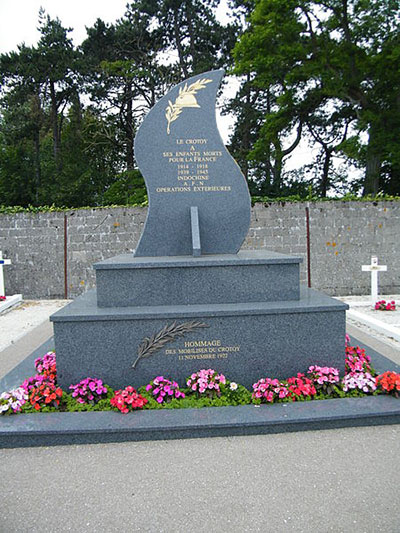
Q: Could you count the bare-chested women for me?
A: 0